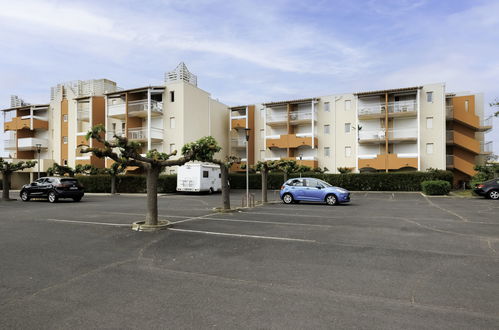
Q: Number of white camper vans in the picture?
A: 1